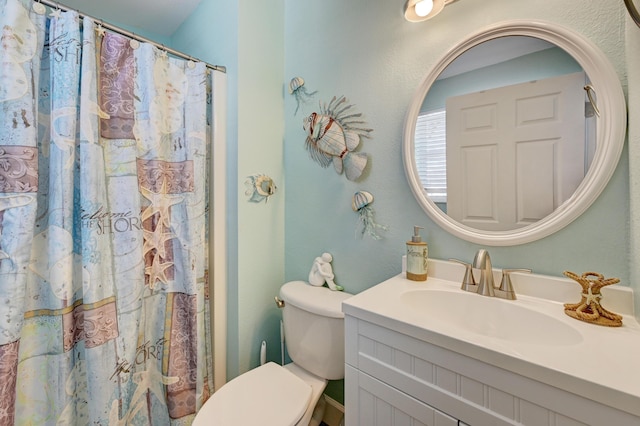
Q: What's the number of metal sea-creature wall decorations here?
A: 4